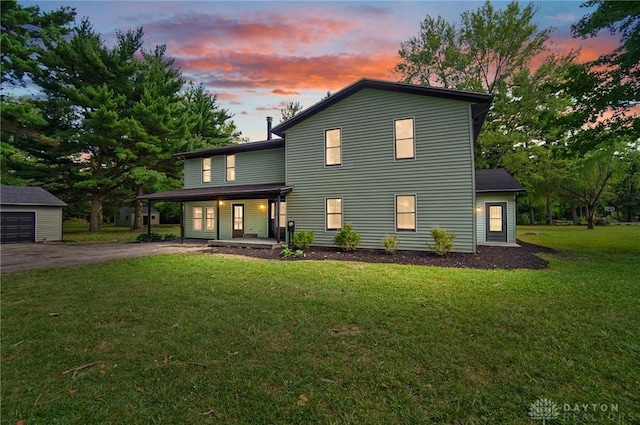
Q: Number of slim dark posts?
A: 4